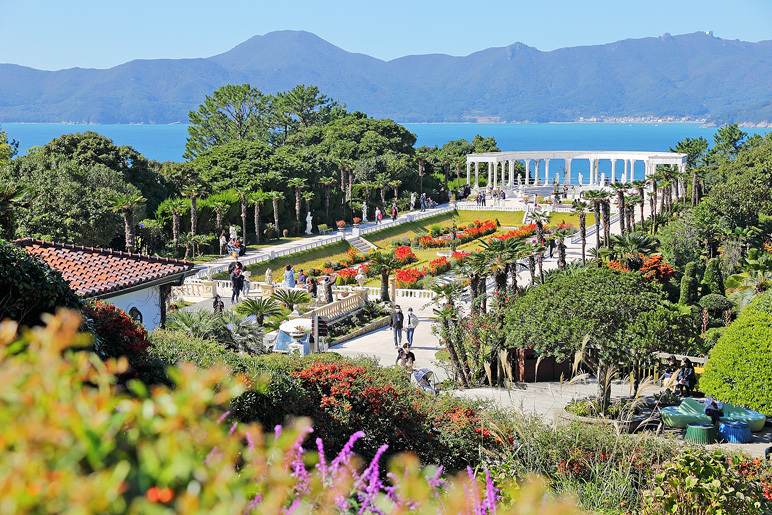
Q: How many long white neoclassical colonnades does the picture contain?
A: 1